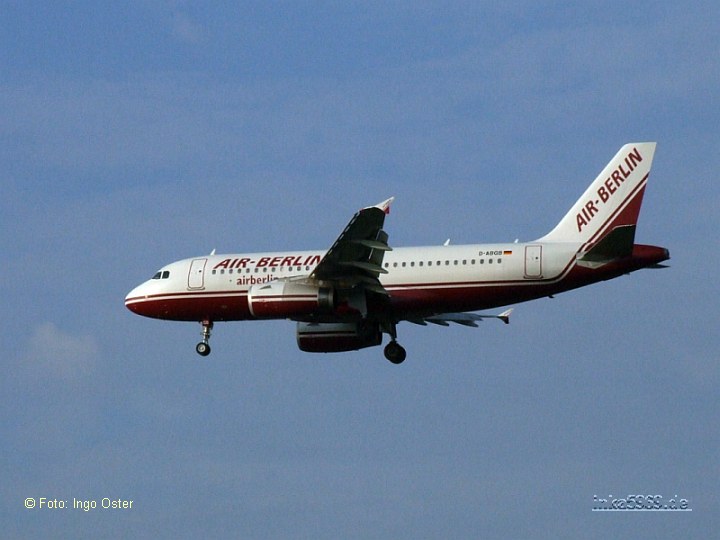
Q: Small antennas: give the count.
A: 3